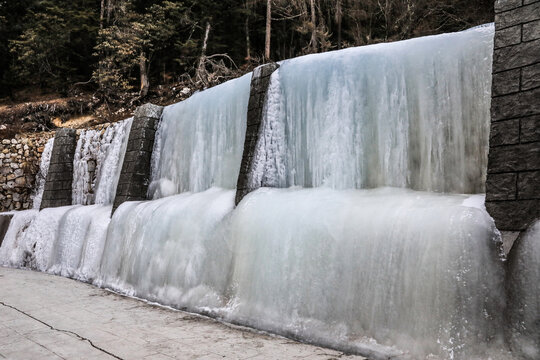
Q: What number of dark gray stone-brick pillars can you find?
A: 4